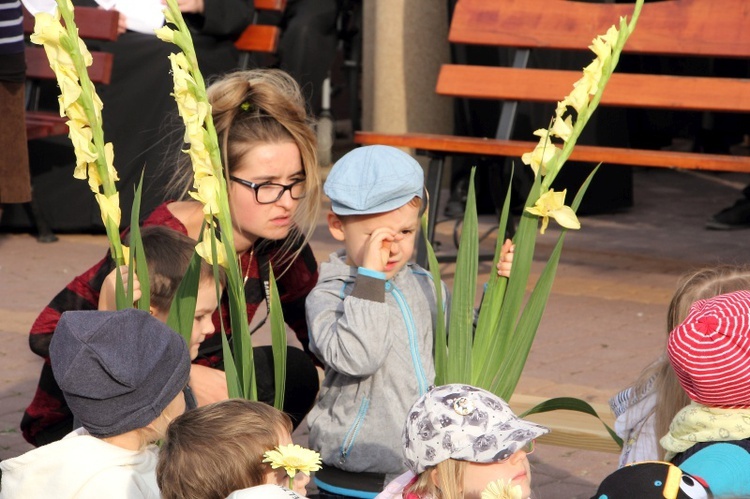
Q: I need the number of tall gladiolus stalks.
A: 3